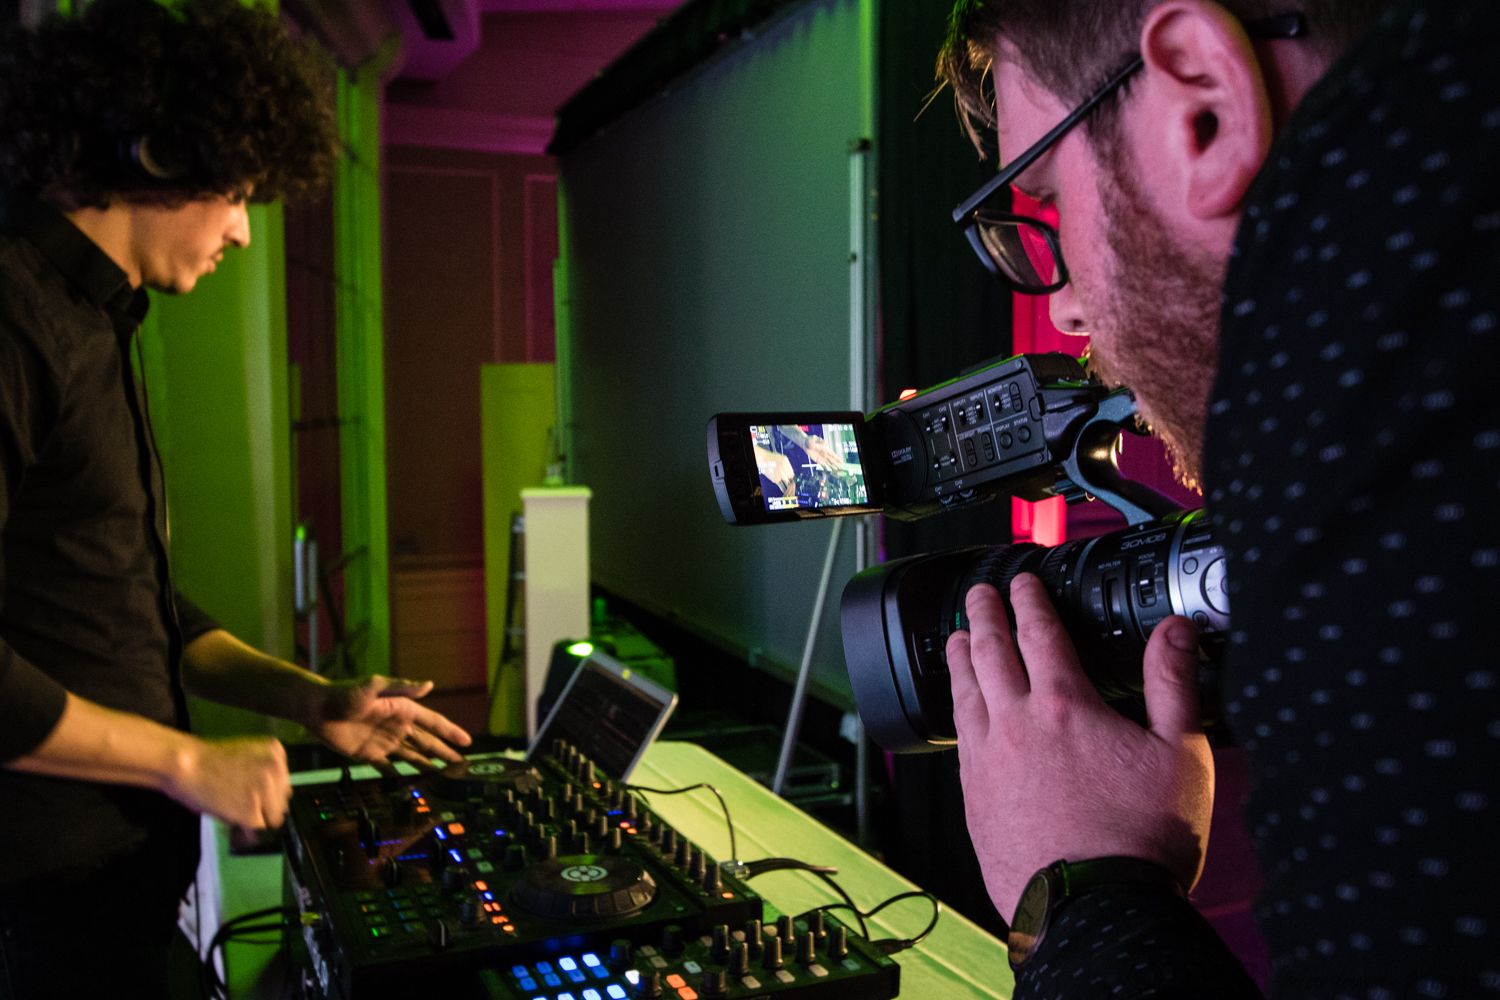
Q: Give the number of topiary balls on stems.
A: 0